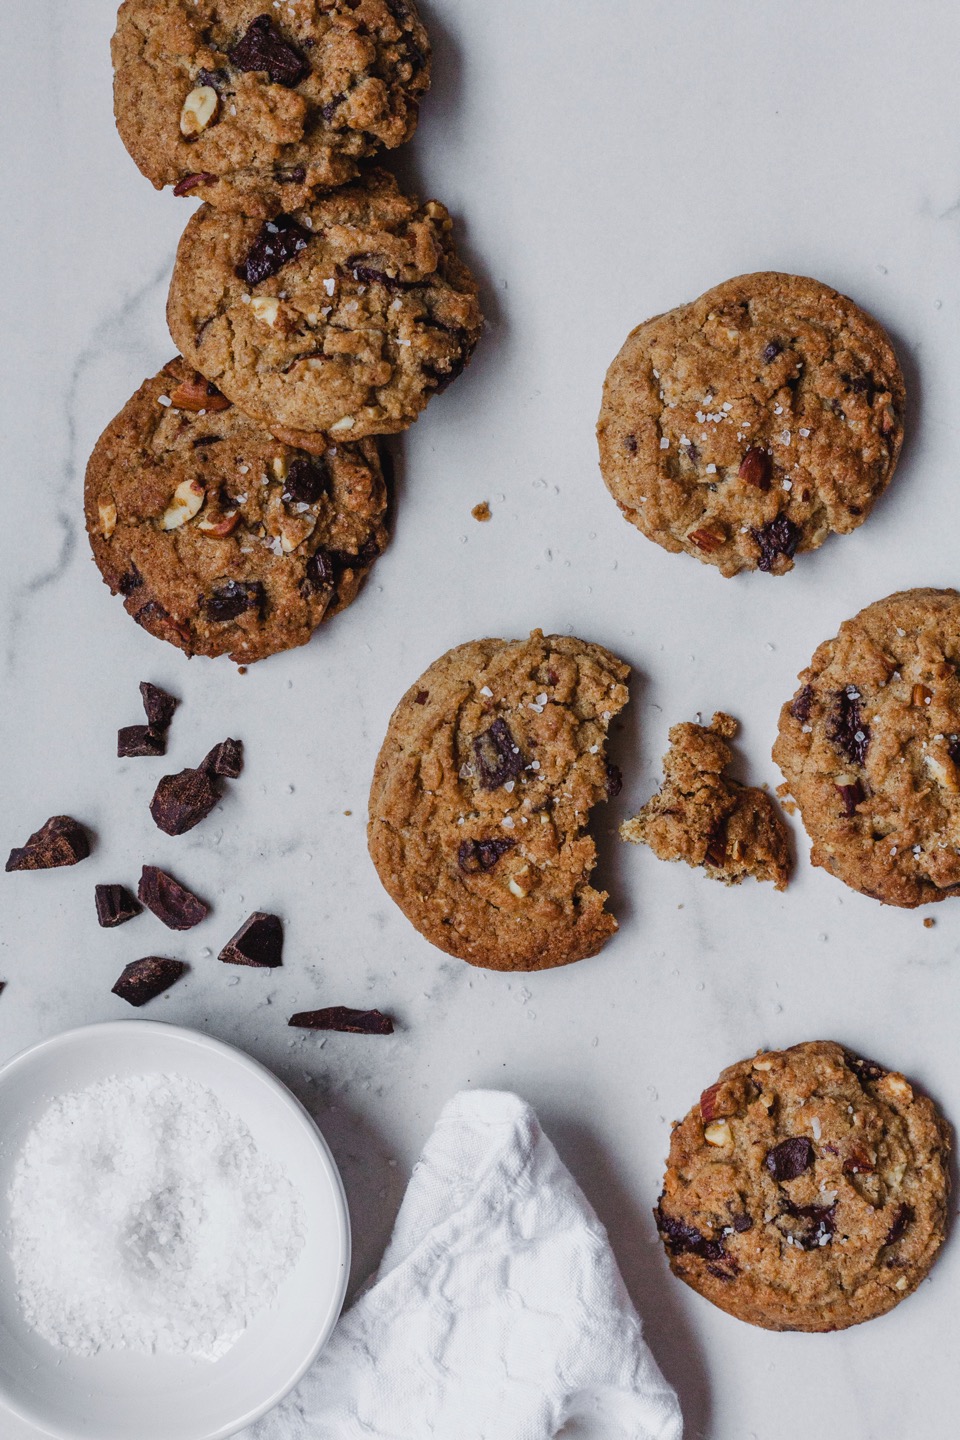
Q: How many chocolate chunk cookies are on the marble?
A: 7